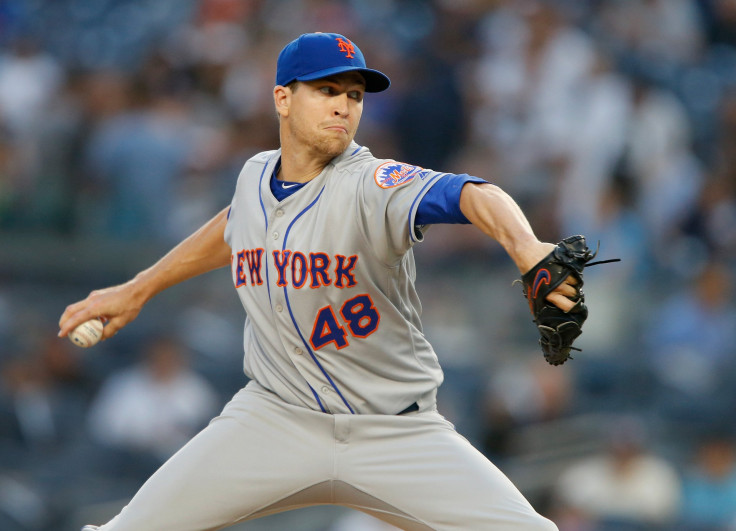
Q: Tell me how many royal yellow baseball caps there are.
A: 0